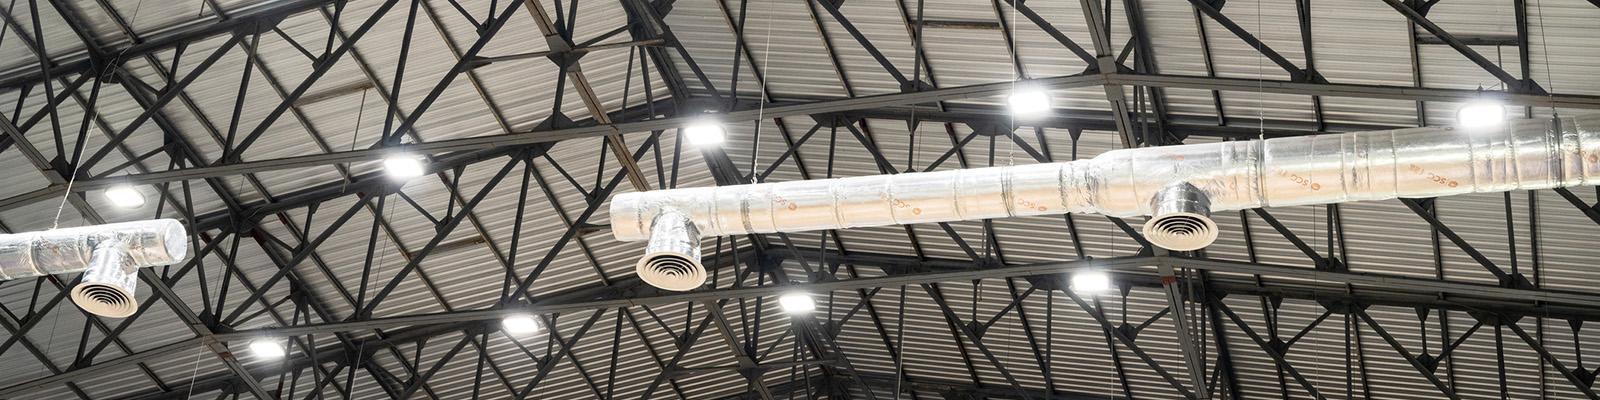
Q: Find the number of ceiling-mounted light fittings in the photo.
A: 9